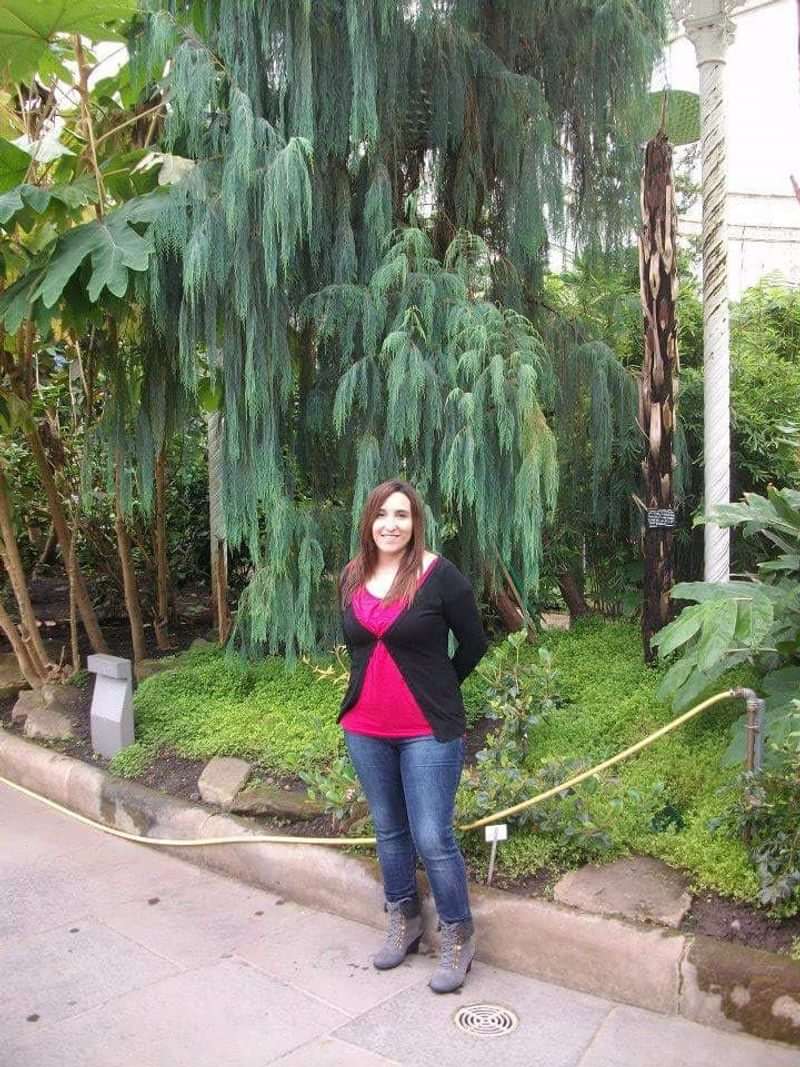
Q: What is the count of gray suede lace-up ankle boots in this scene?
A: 2